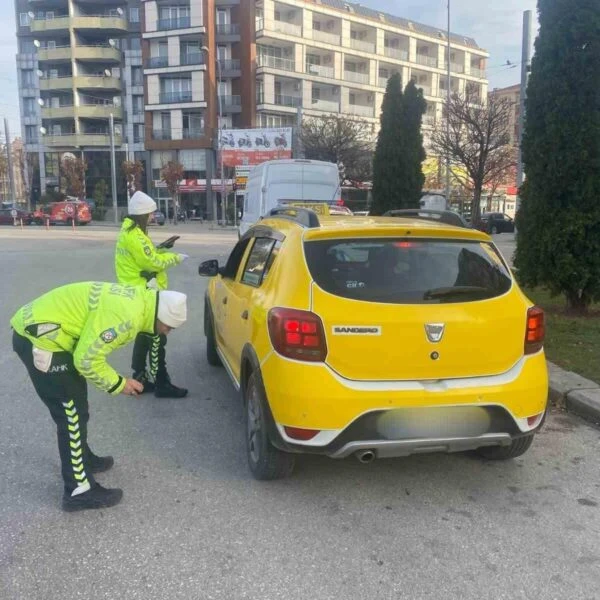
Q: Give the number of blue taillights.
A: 0